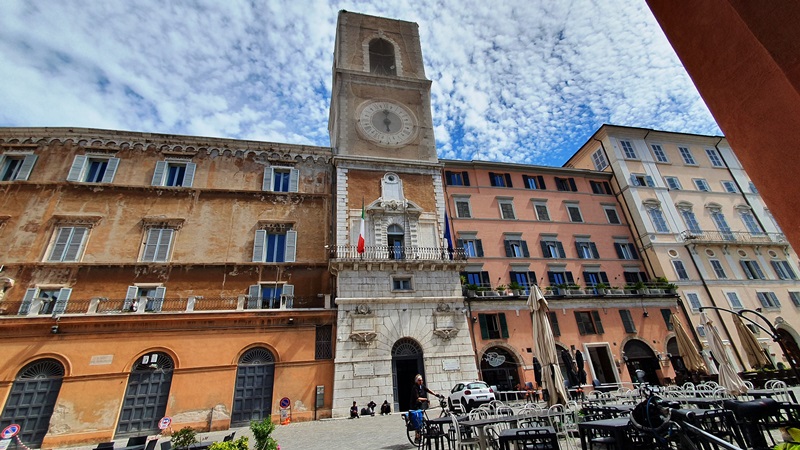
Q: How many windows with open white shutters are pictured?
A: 8